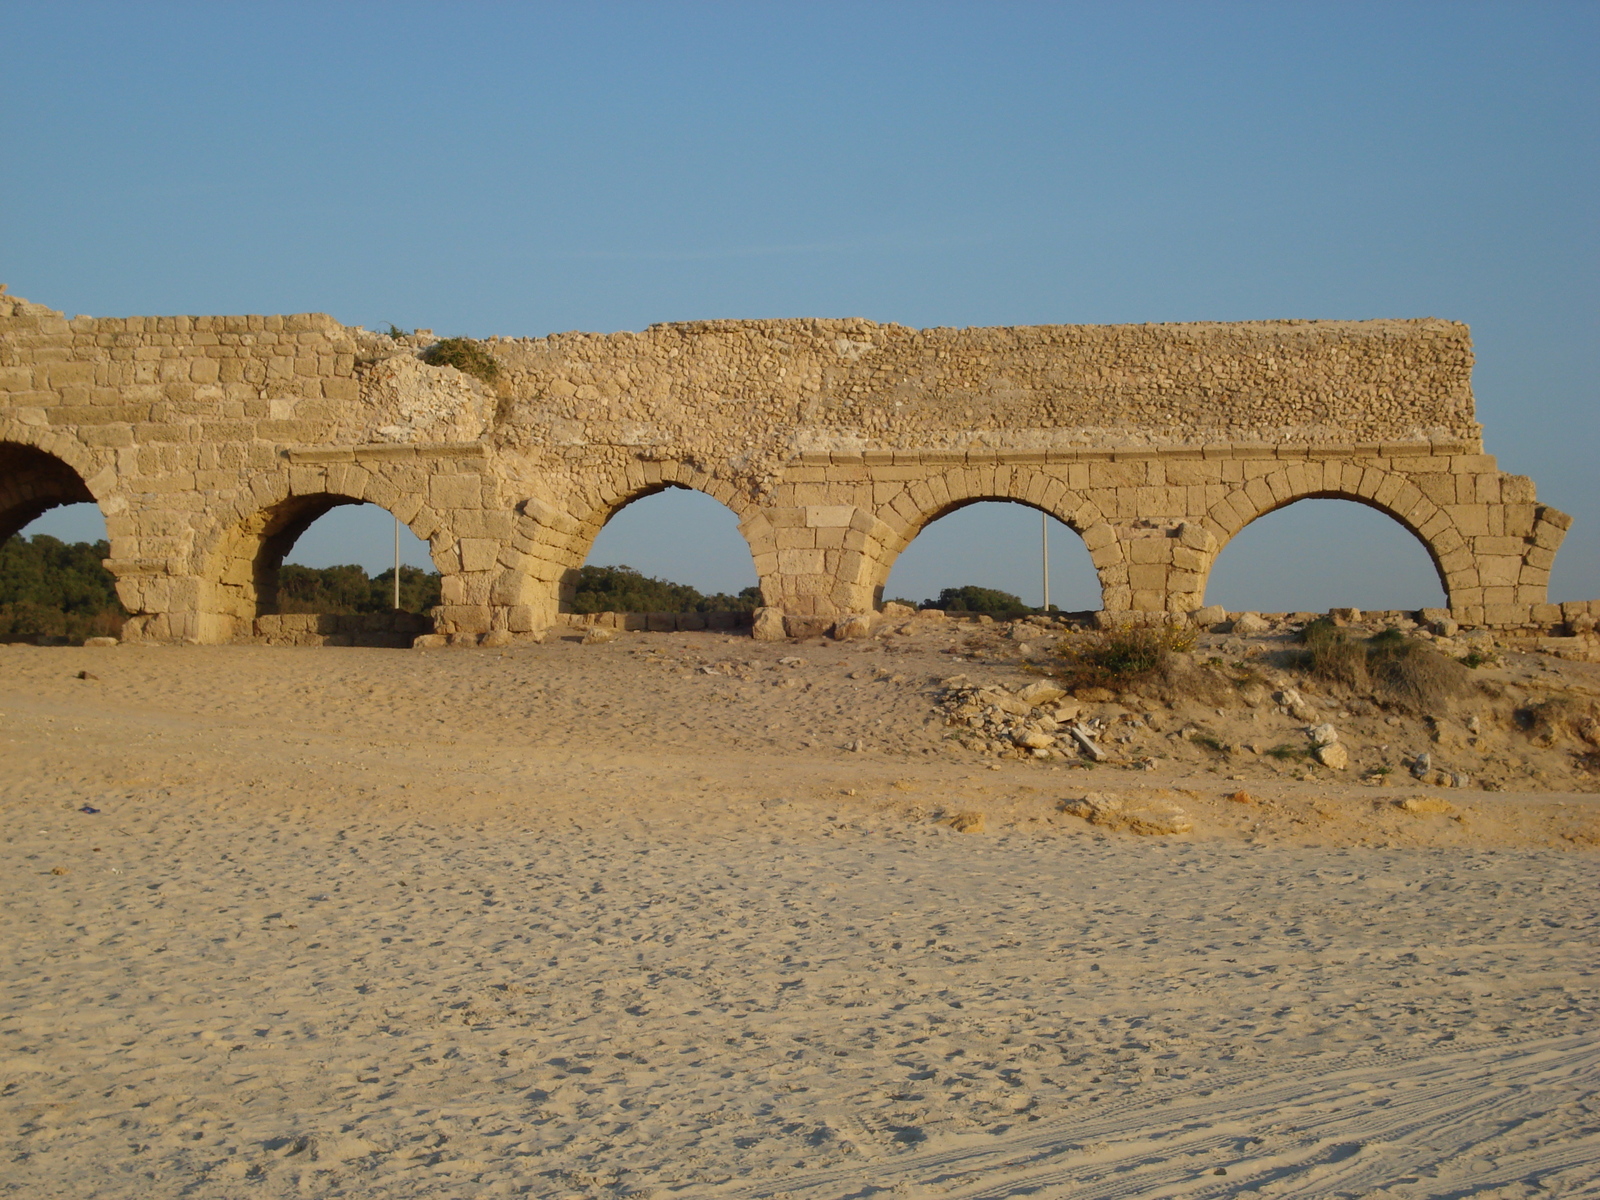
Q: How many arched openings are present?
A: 5